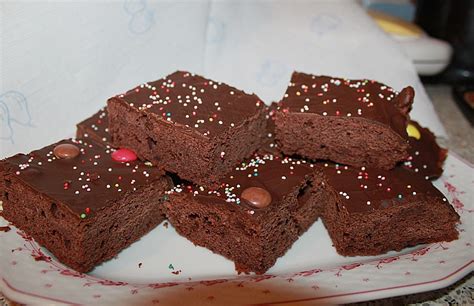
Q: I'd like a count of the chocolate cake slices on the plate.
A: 7